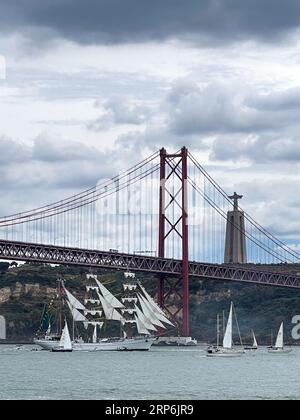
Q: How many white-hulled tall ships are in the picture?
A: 1